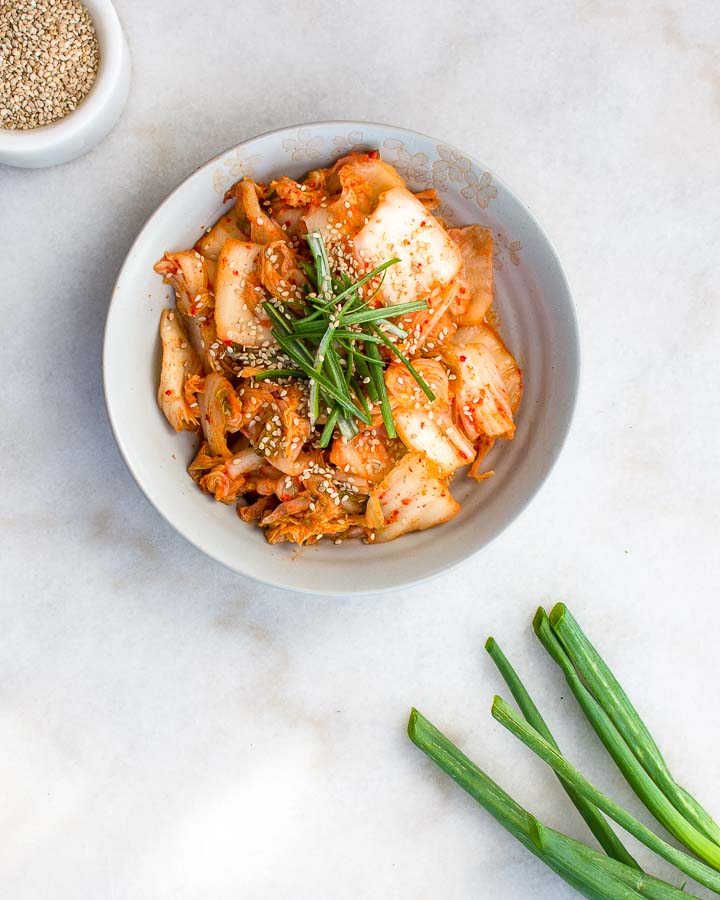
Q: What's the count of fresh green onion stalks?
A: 5